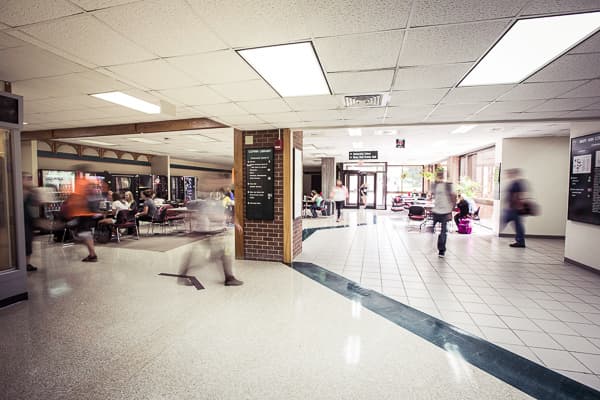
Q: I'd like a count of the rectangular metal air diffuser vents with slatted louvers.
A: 1